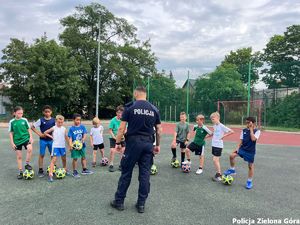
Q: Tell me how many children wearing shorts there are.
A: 10